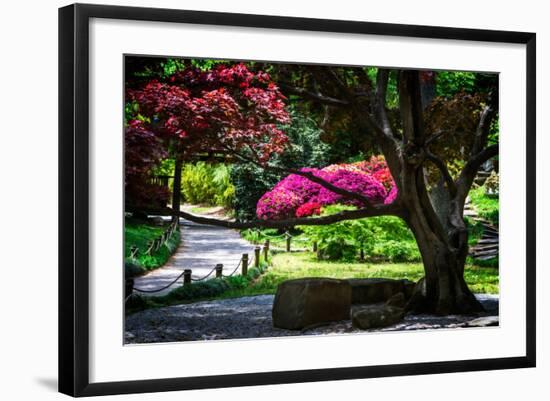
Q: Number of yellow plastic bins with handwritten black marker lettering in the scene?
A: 0